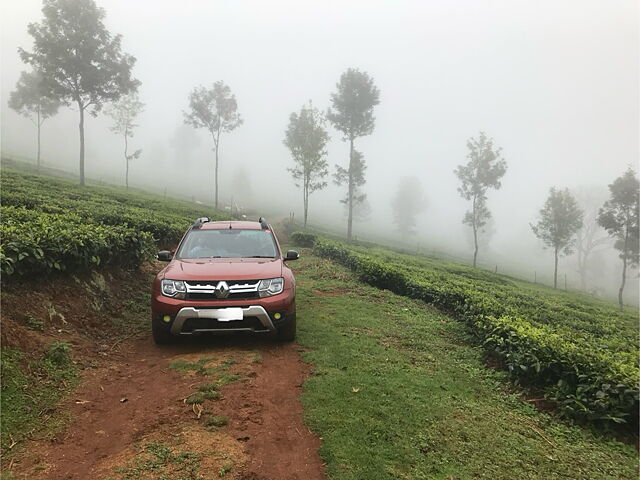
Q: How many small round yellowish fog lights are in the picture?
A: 2